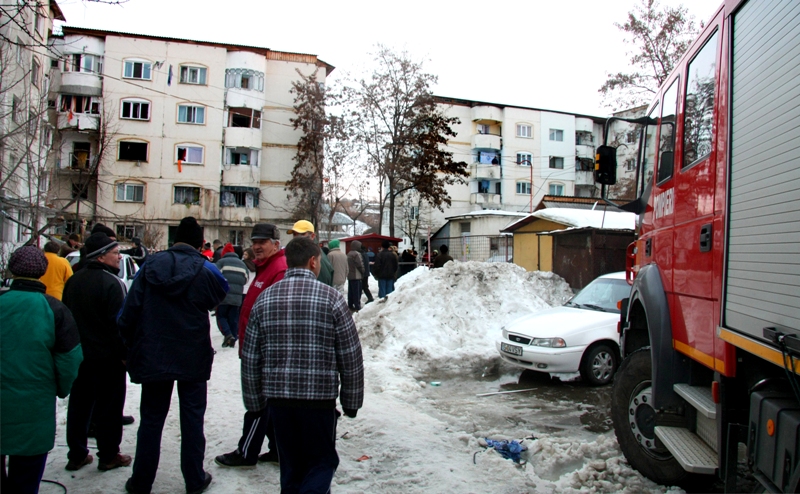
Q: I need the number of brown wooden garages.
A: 1